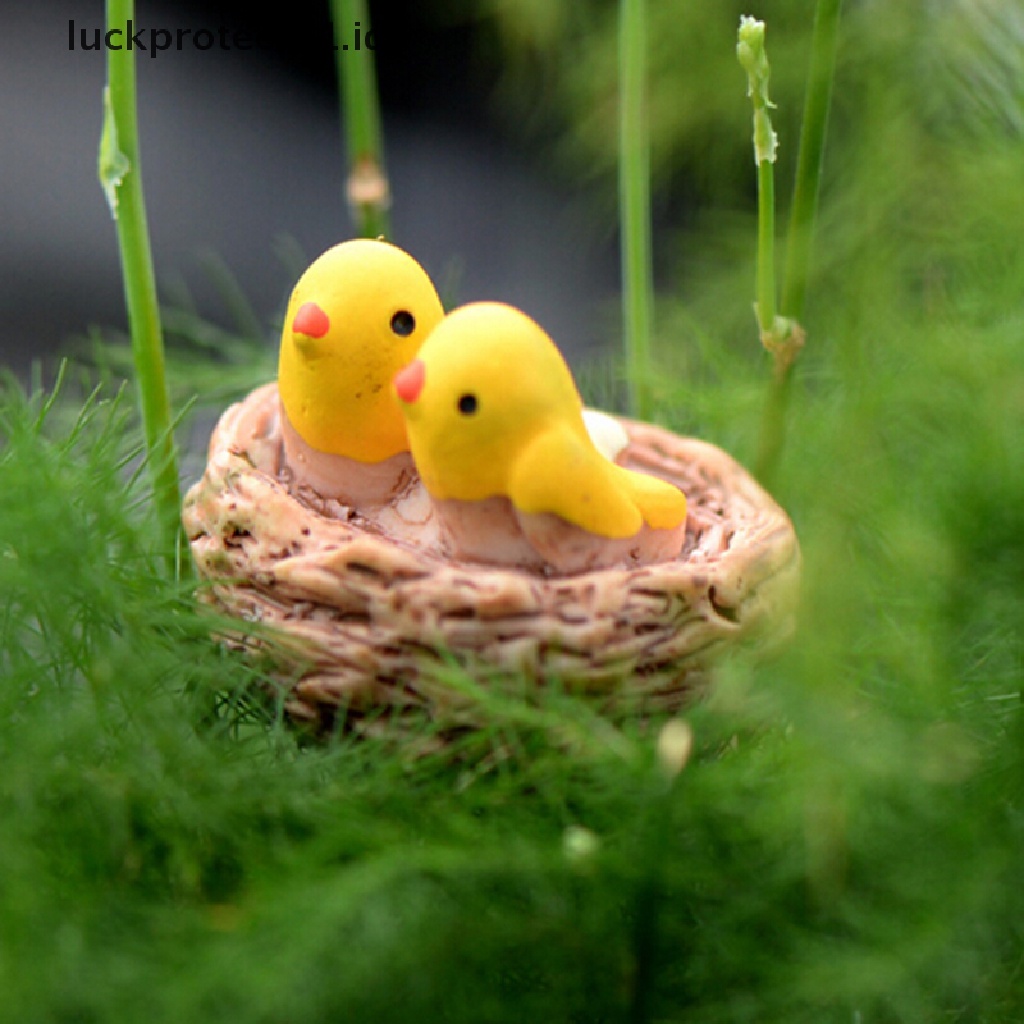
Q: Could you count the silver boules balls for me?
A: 0